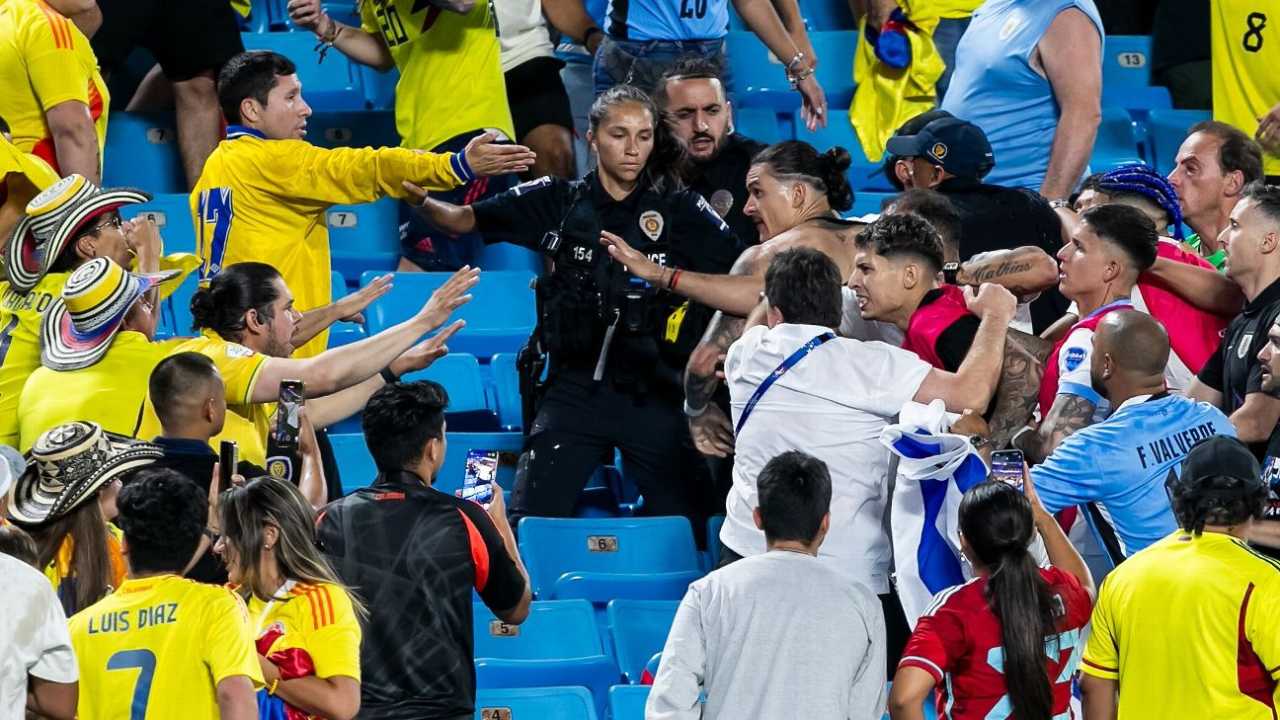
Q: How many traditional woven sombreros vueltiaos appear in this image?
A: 3